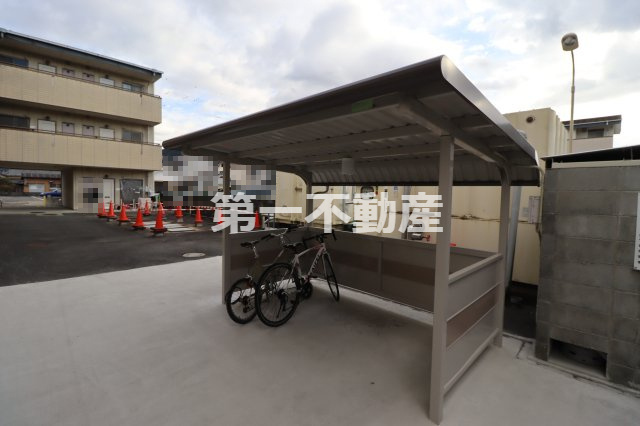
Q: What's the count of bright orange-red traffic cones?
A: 11